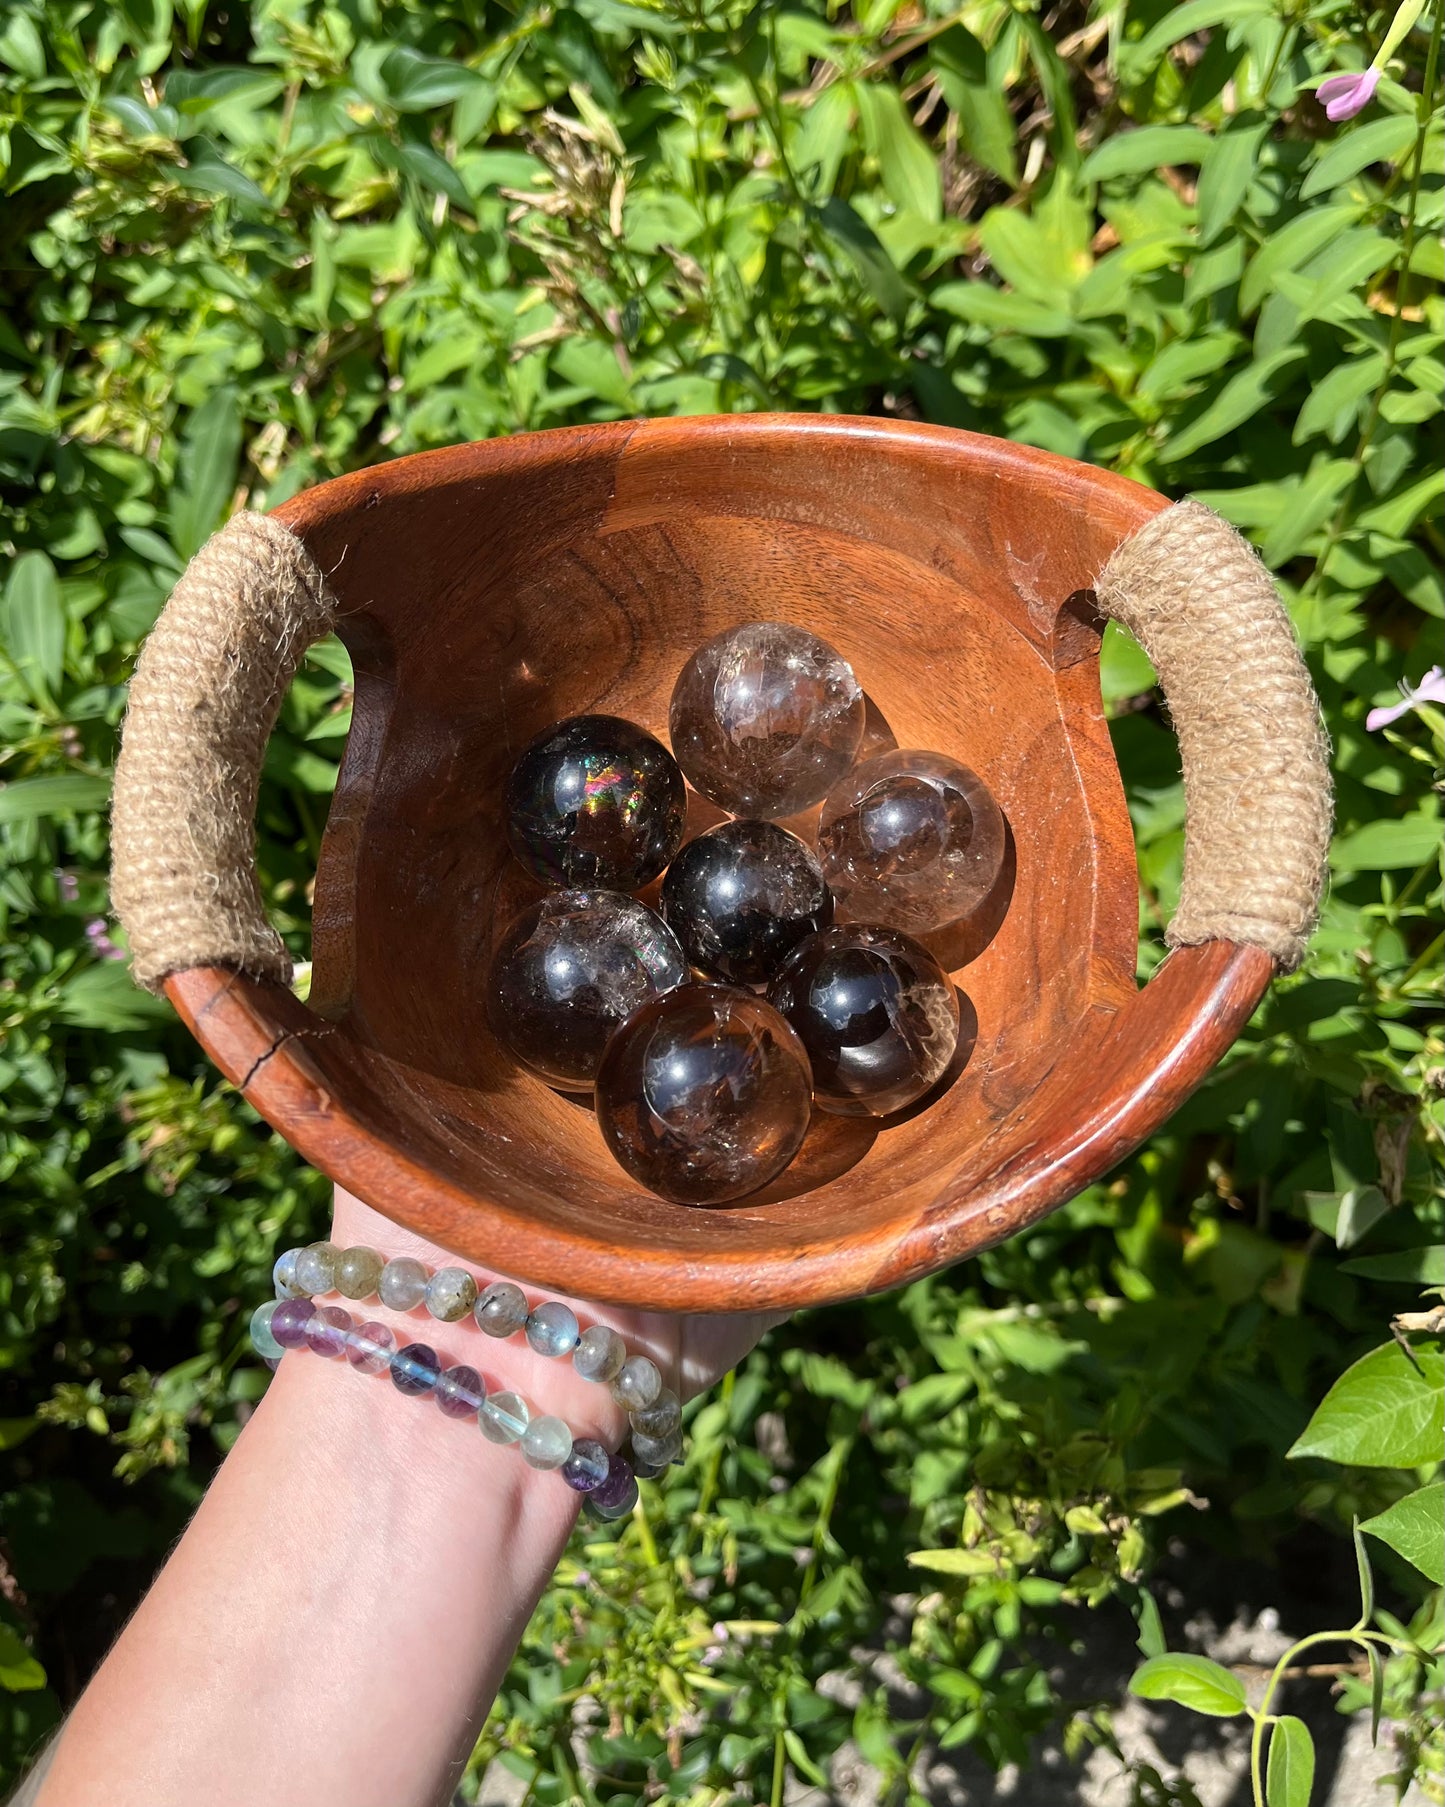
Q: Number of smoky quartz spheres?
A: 7